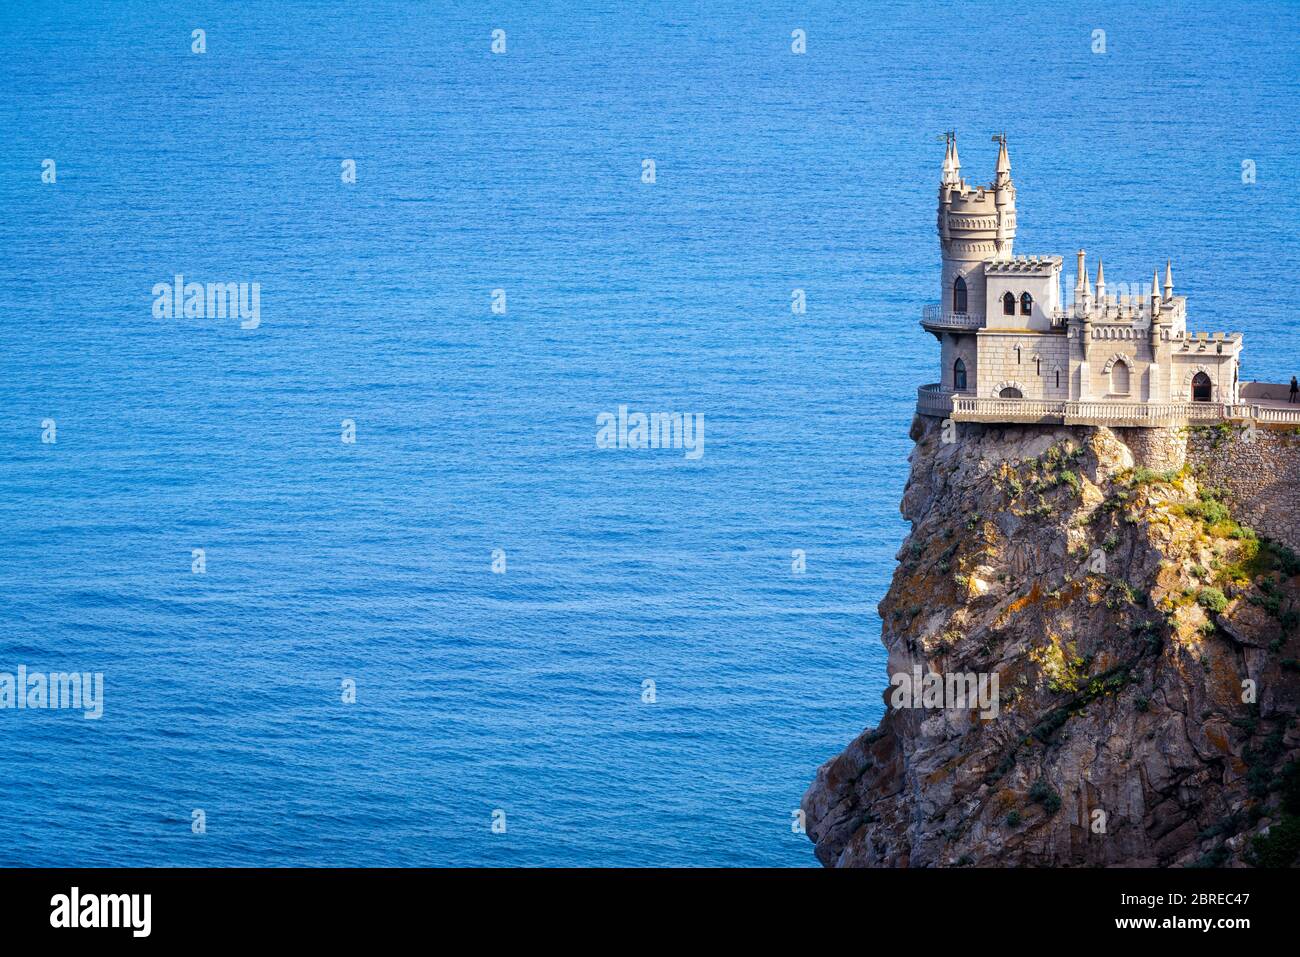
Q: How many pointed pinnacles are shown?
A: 8